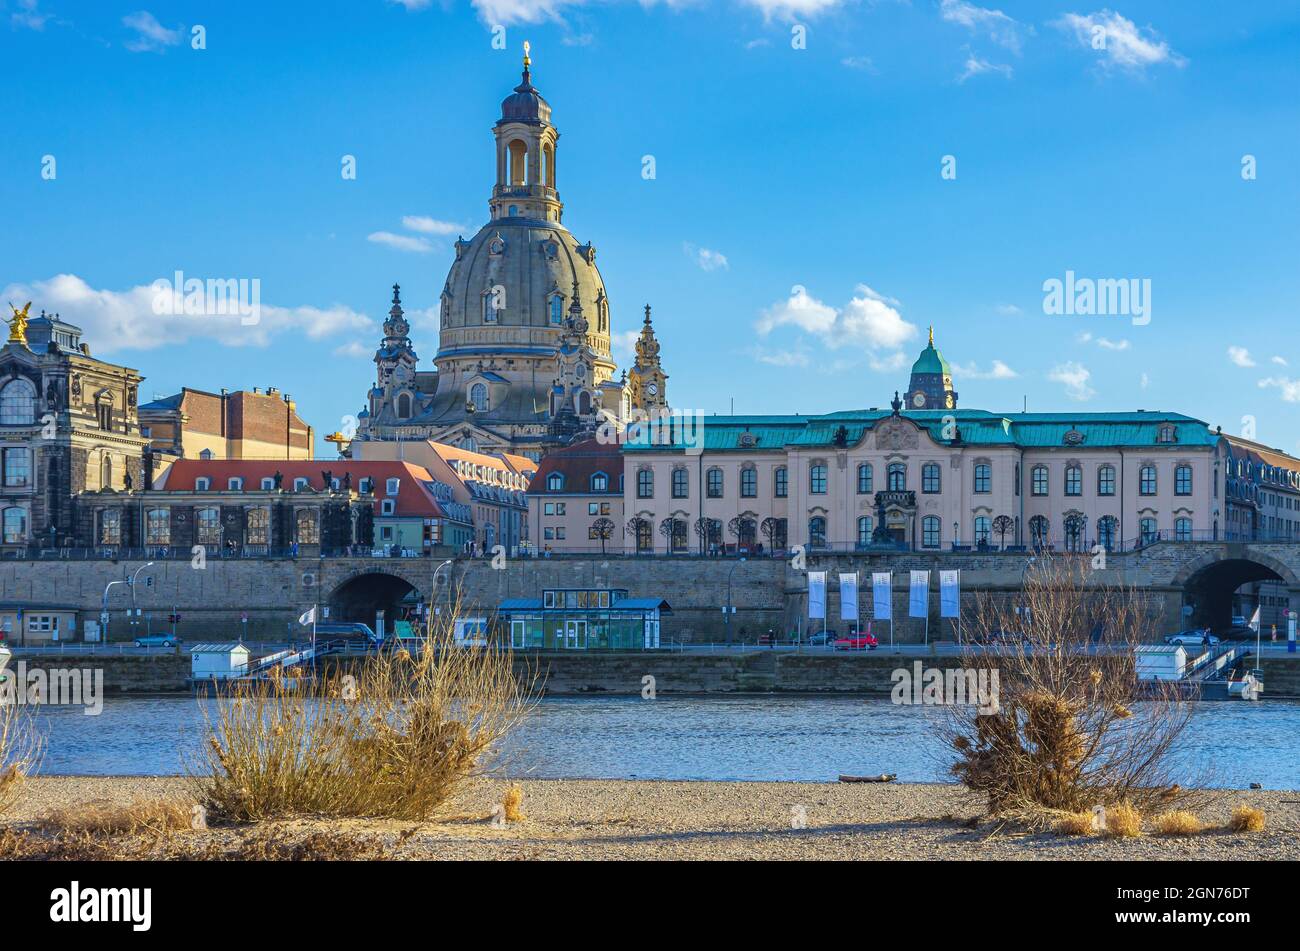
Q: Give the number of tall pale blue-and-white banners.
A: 5